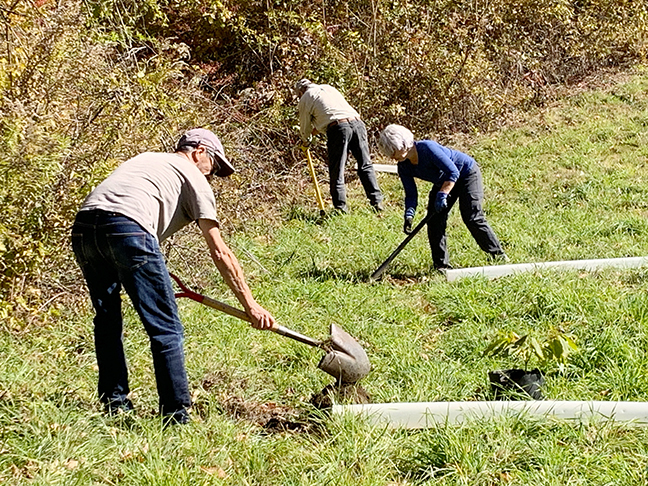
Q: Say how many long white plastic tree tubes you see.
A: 3